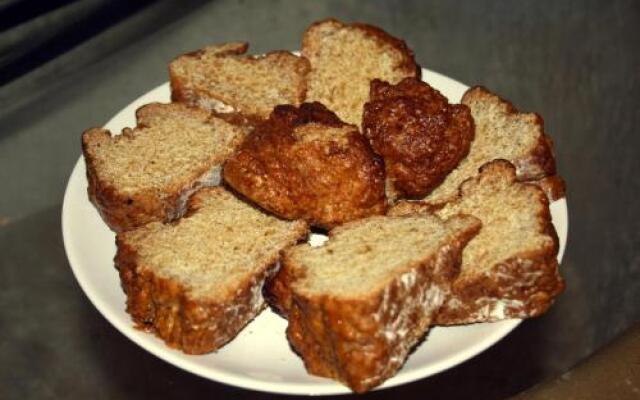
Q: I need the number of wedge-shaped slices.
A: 7